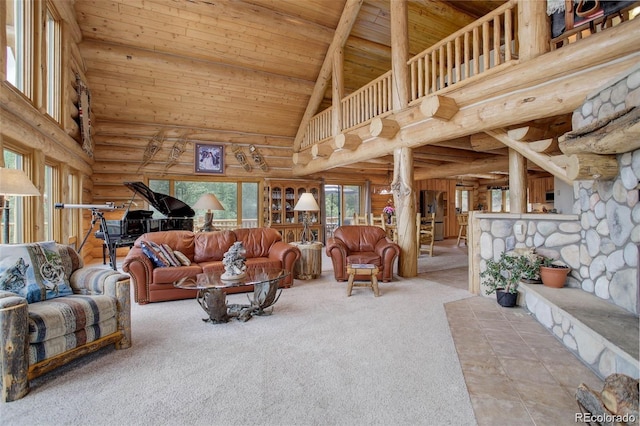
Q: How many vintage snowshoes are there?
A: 4